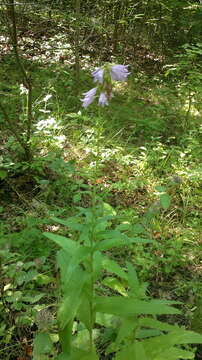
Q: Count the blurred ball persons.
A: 0